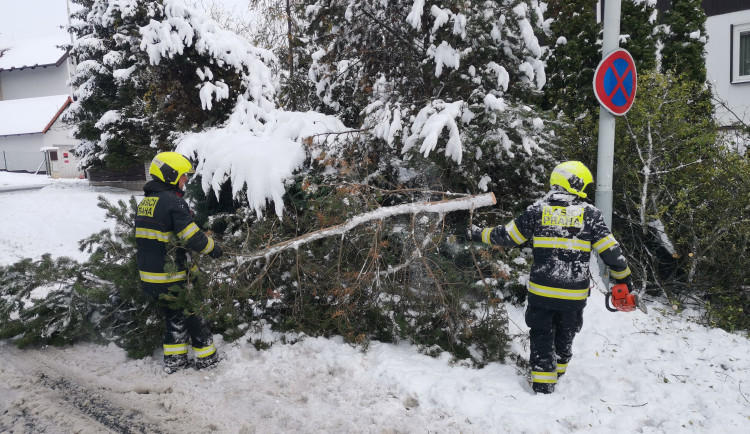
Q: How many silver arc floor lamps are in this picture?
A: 0